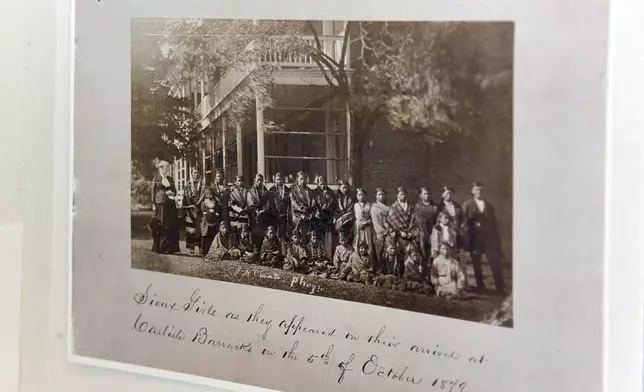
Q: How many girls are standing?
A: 15